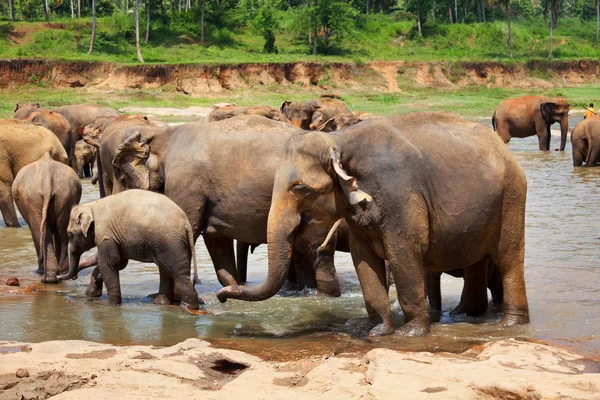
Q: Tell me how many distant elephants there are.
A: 2